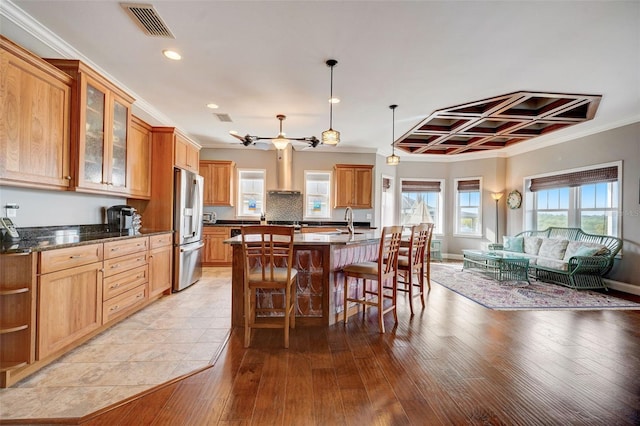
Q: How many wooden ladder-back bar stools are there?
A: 4